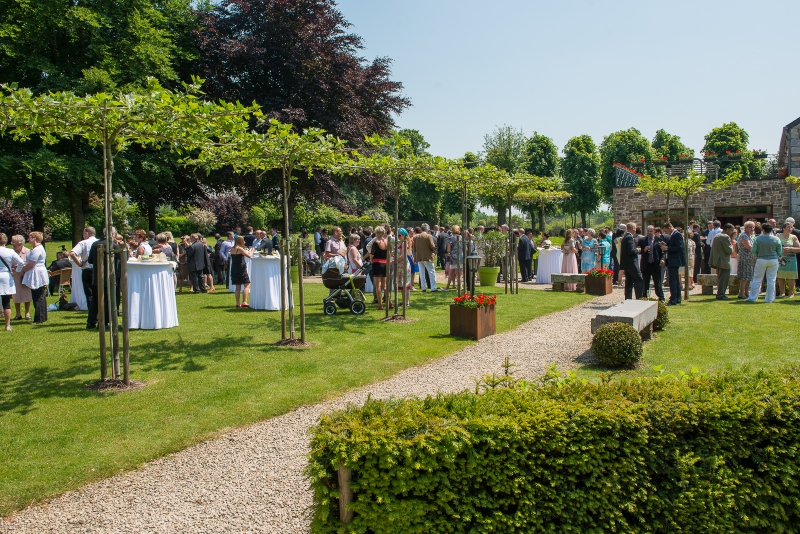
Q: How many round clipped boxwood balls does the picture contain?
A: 2